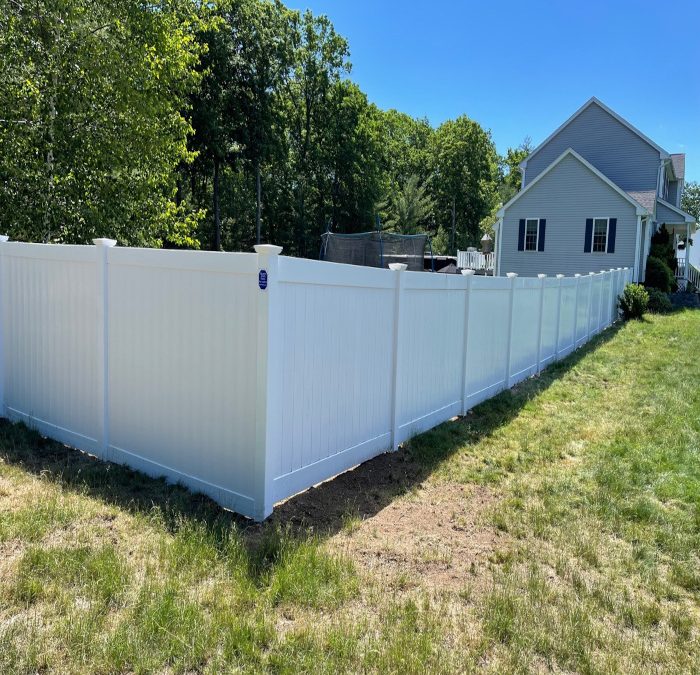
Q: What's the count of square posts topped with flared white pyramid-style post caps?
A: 14